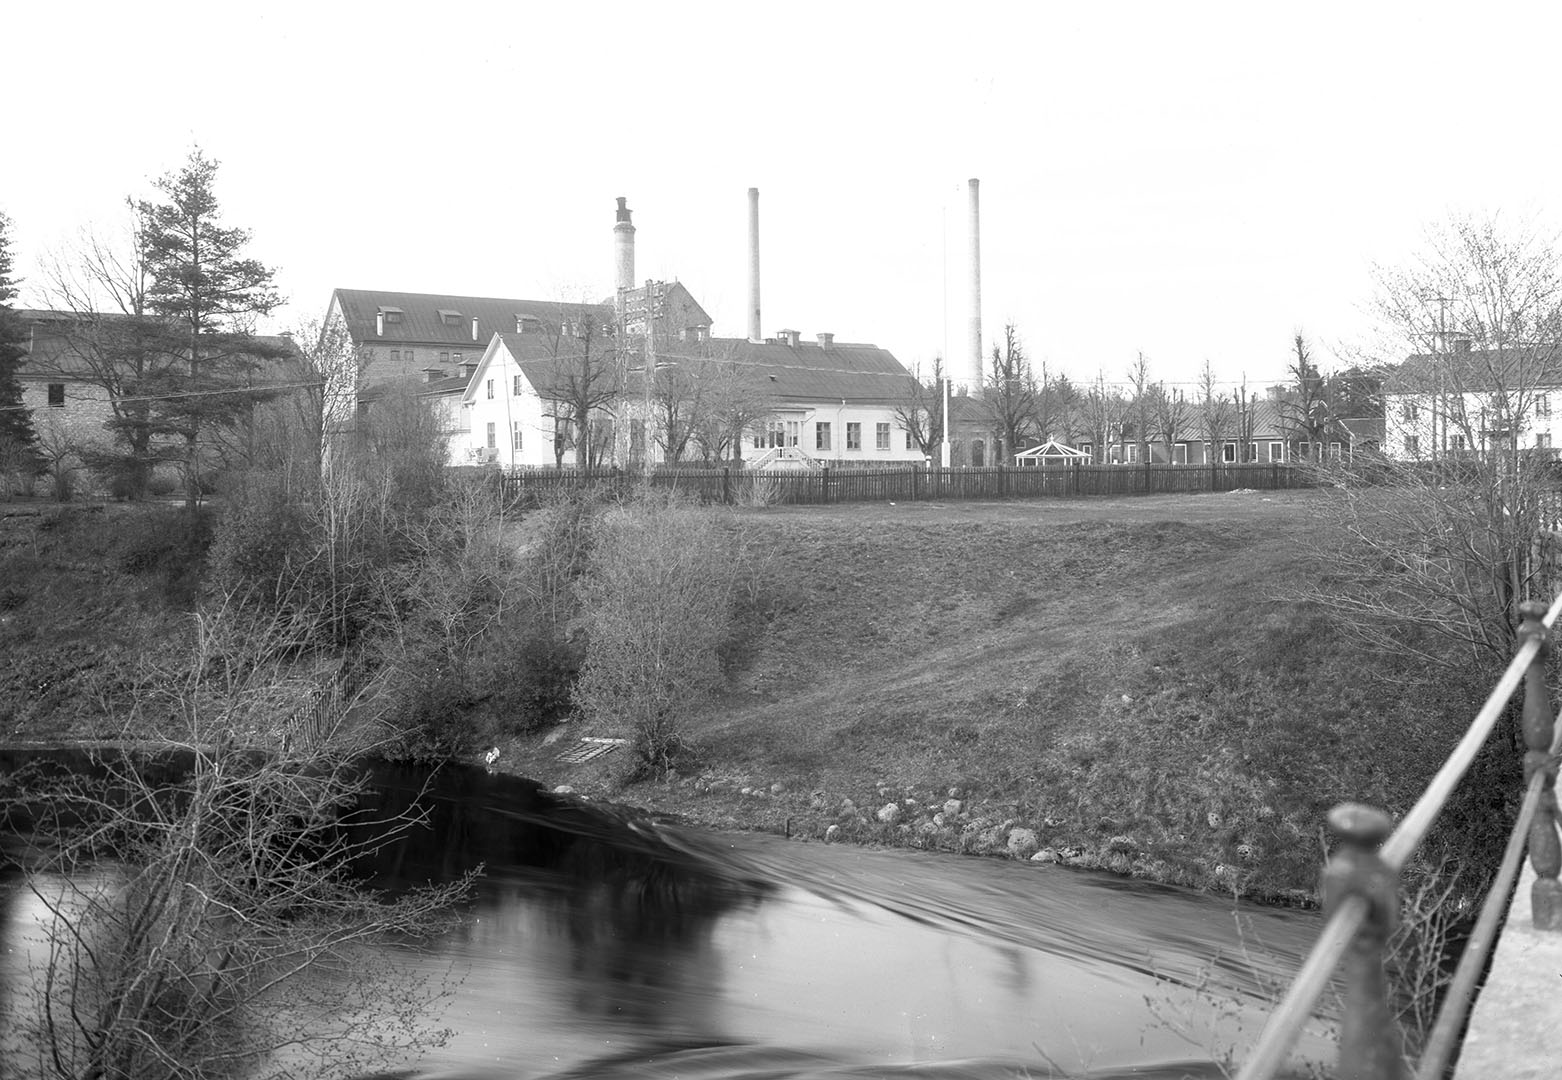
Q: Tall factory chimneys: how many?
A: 3